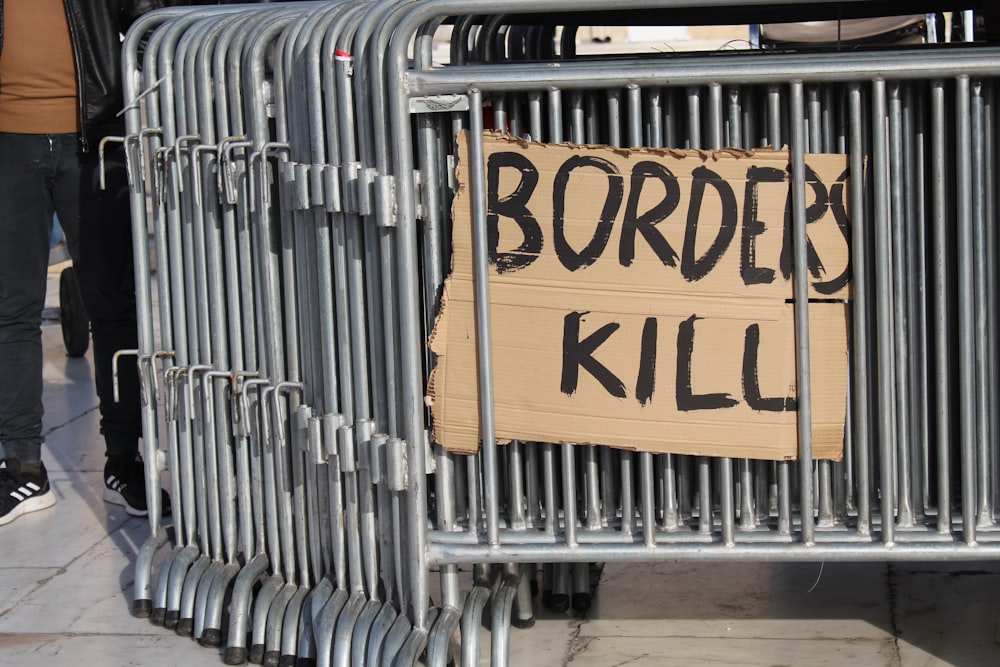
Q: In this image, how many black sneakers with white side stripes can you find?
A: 2